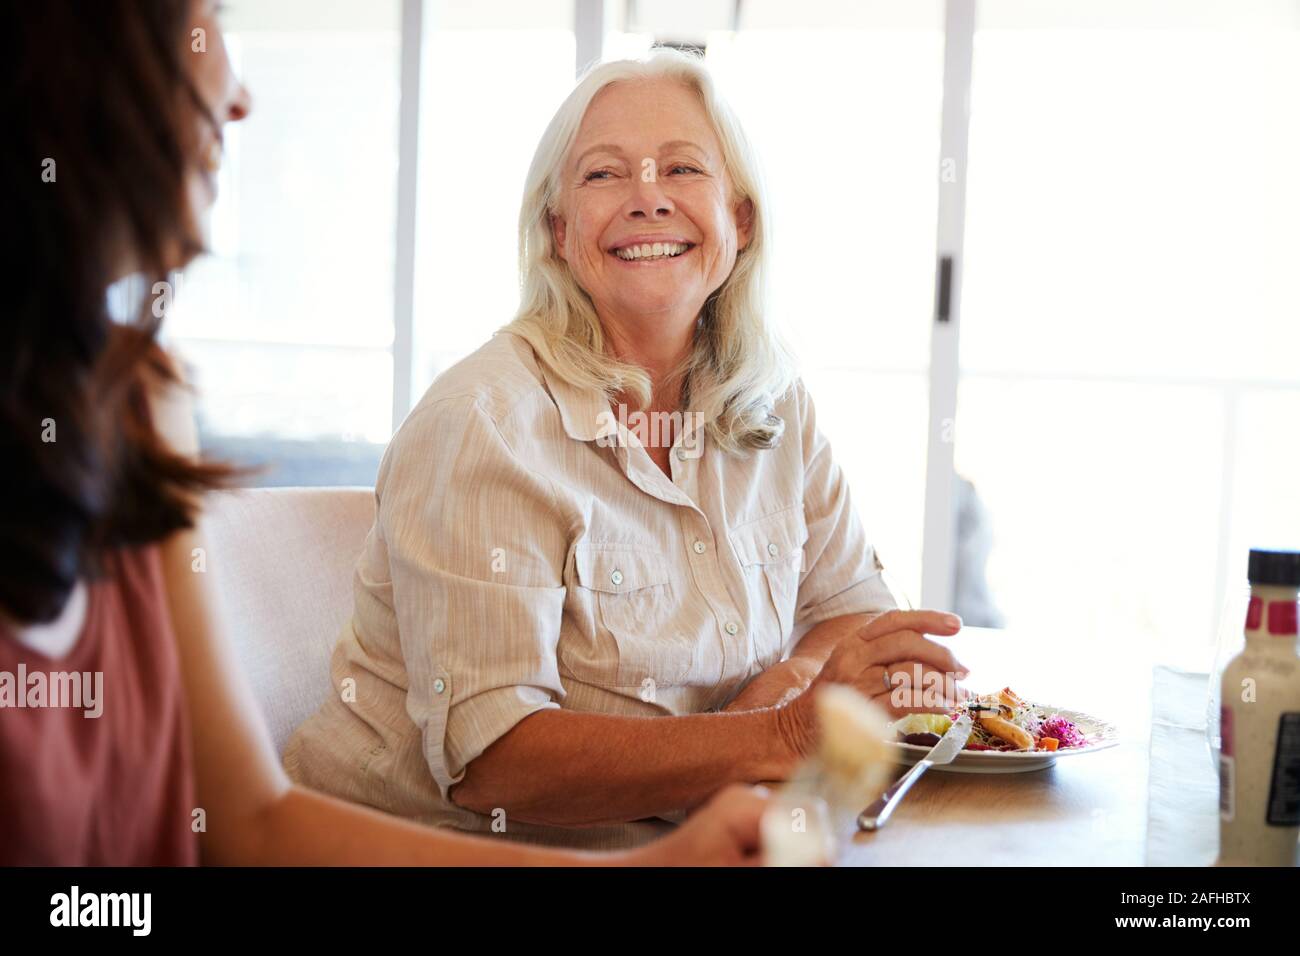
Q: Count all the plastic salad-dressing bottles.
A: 1